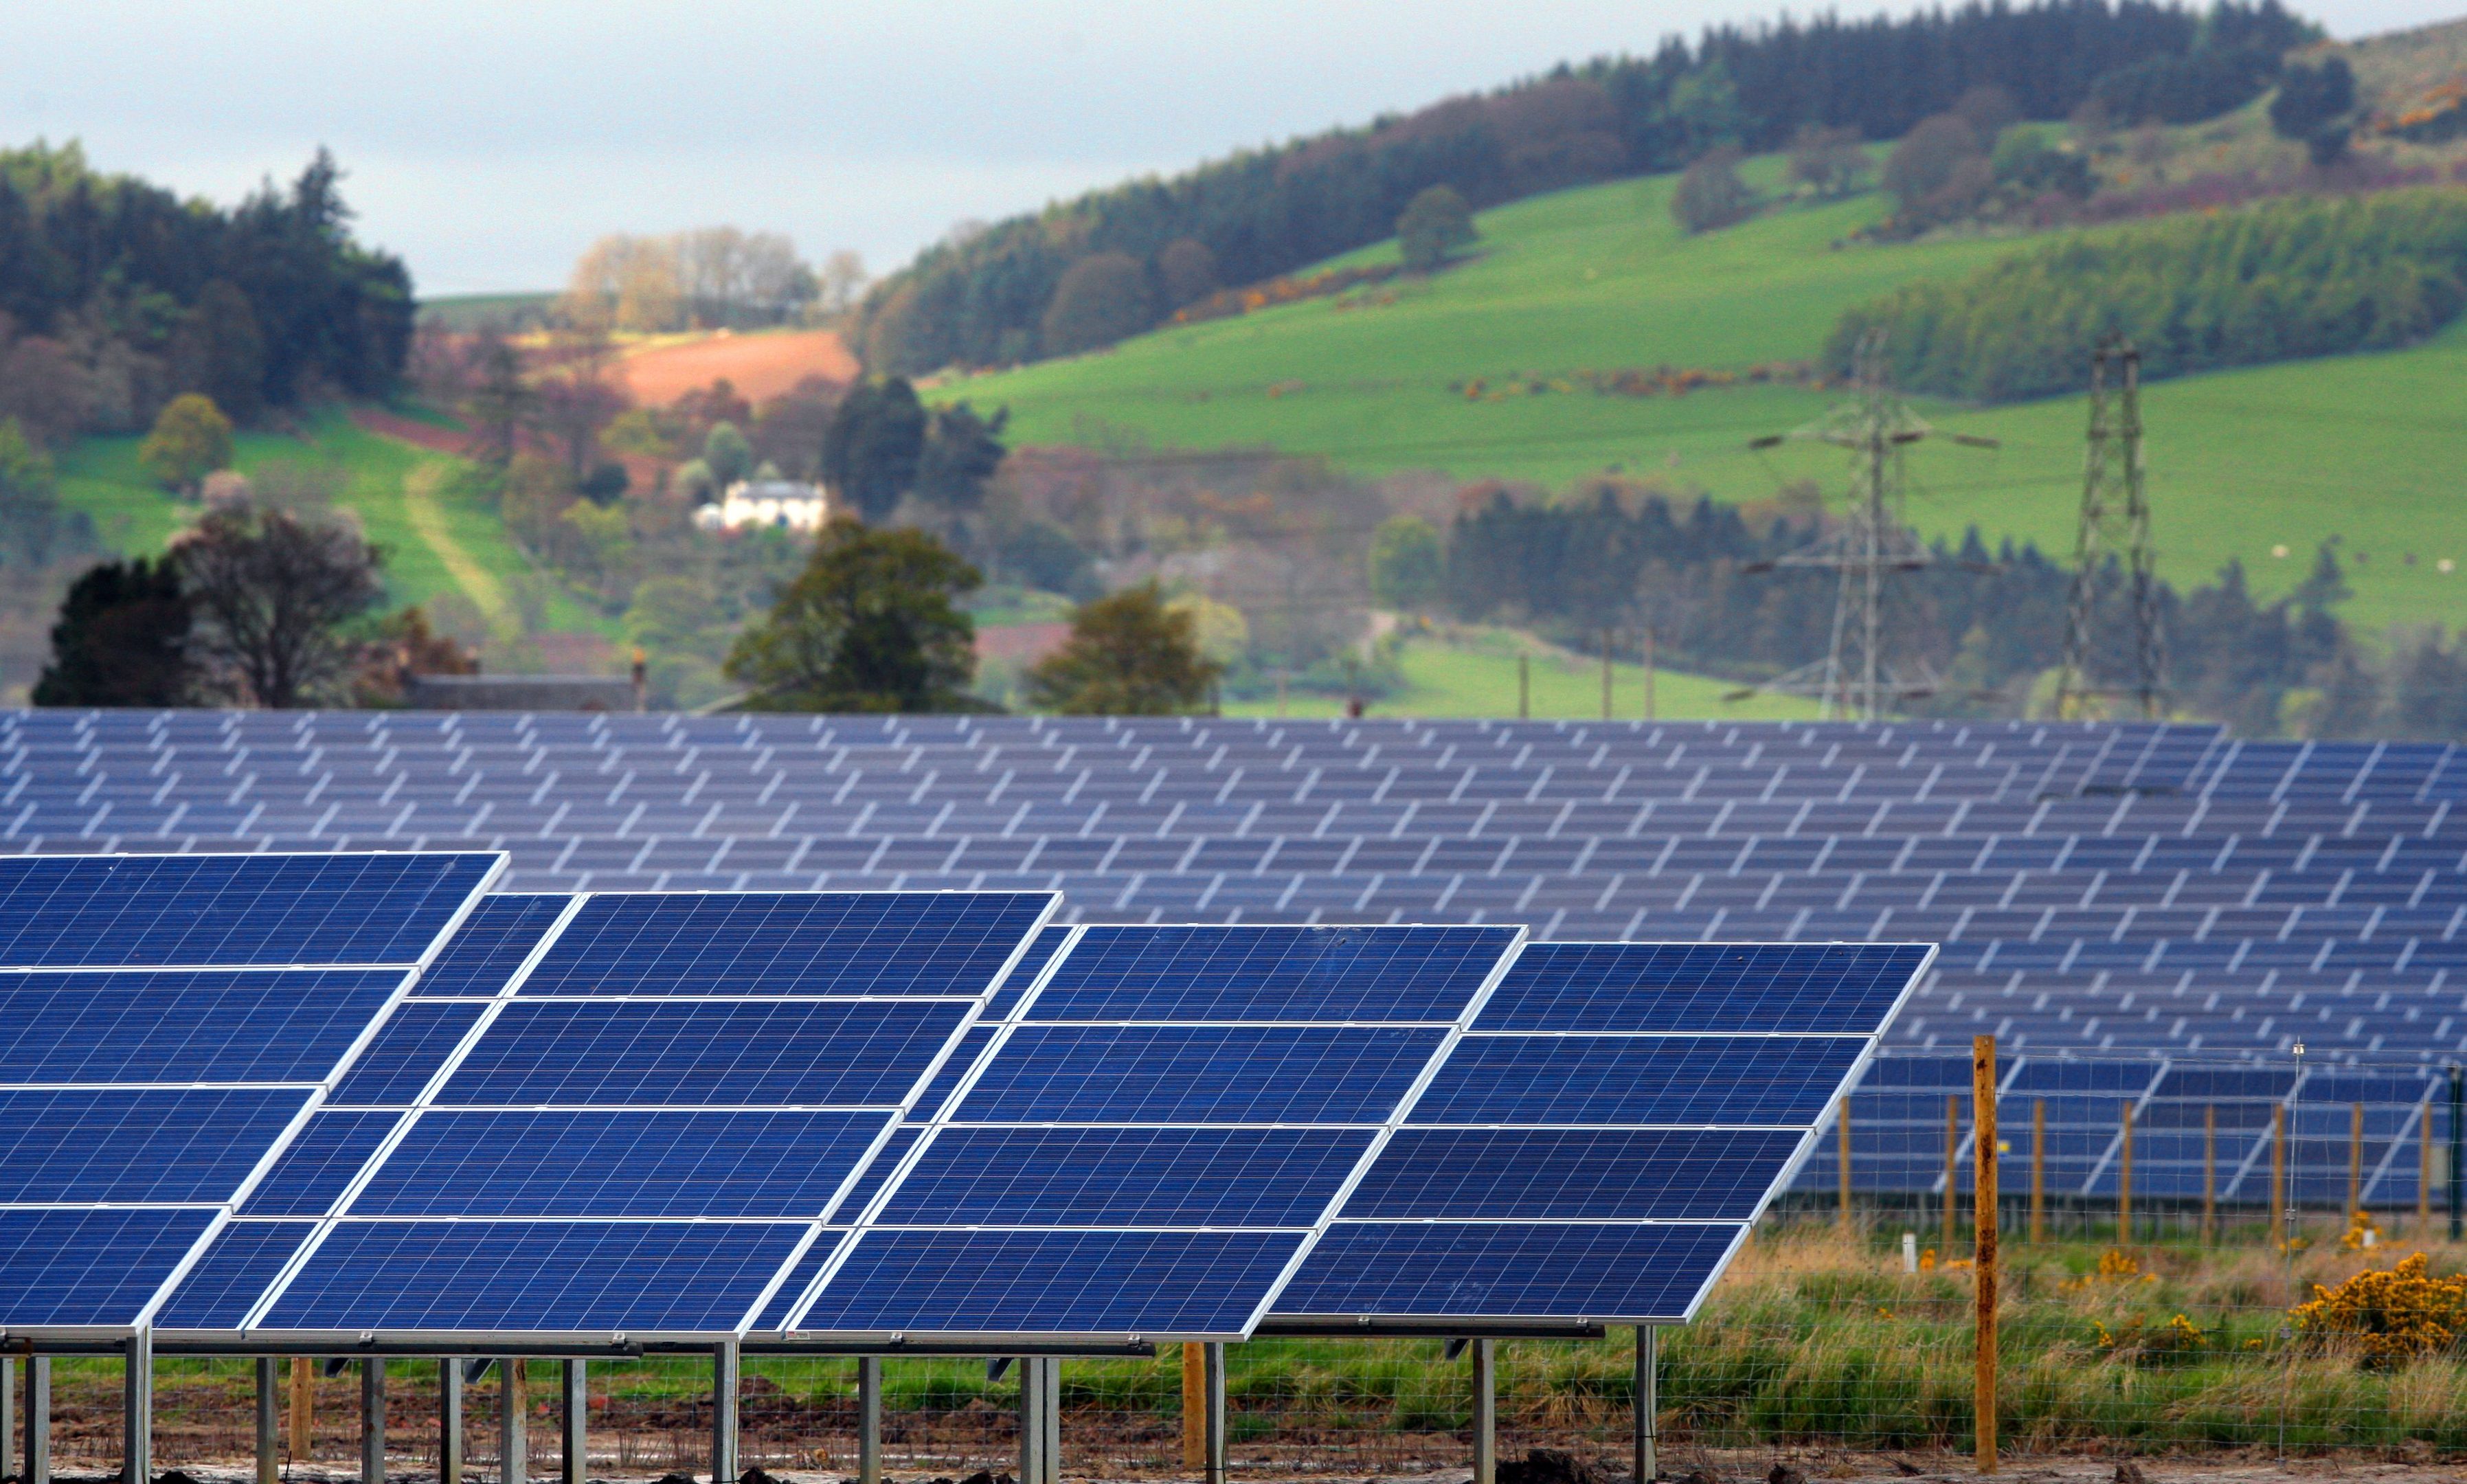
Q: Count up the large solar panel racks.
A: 4